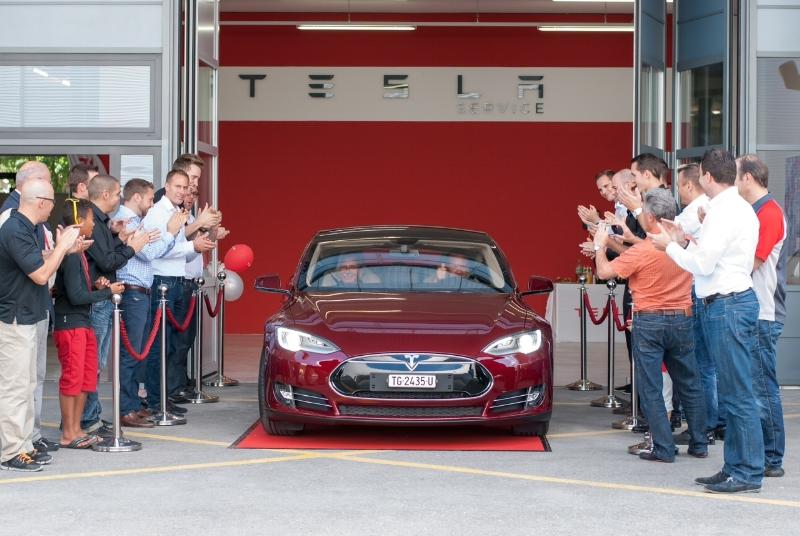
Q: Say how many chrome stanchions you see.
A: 8